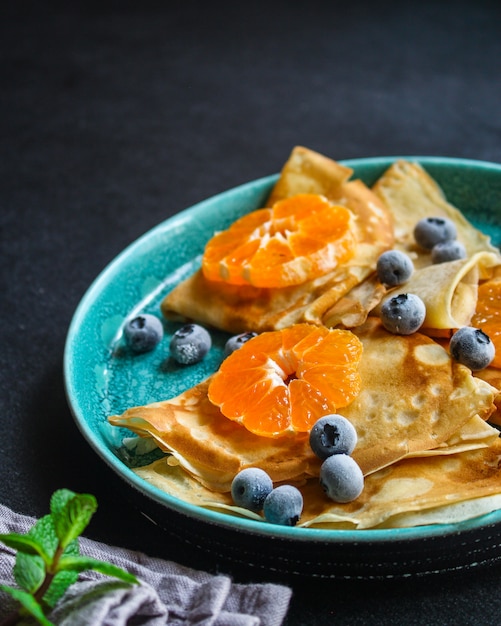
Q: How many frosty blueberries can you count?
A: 12